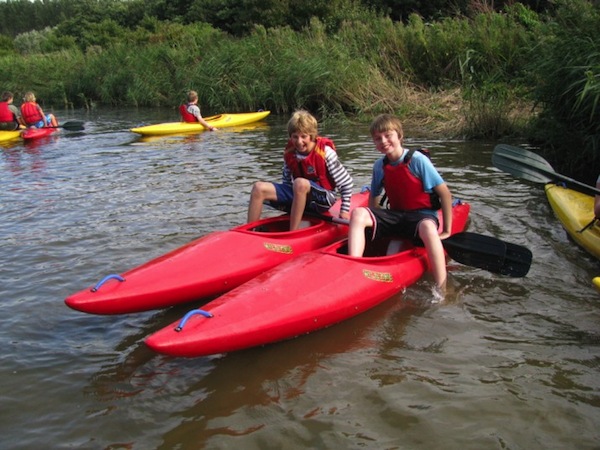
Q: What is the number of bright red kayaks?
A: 3